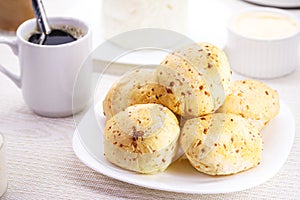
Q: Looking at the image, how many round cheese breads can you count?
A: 5